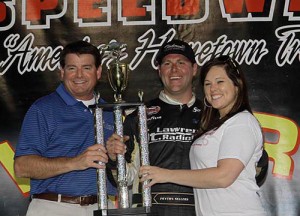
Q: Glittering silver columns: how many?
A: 3